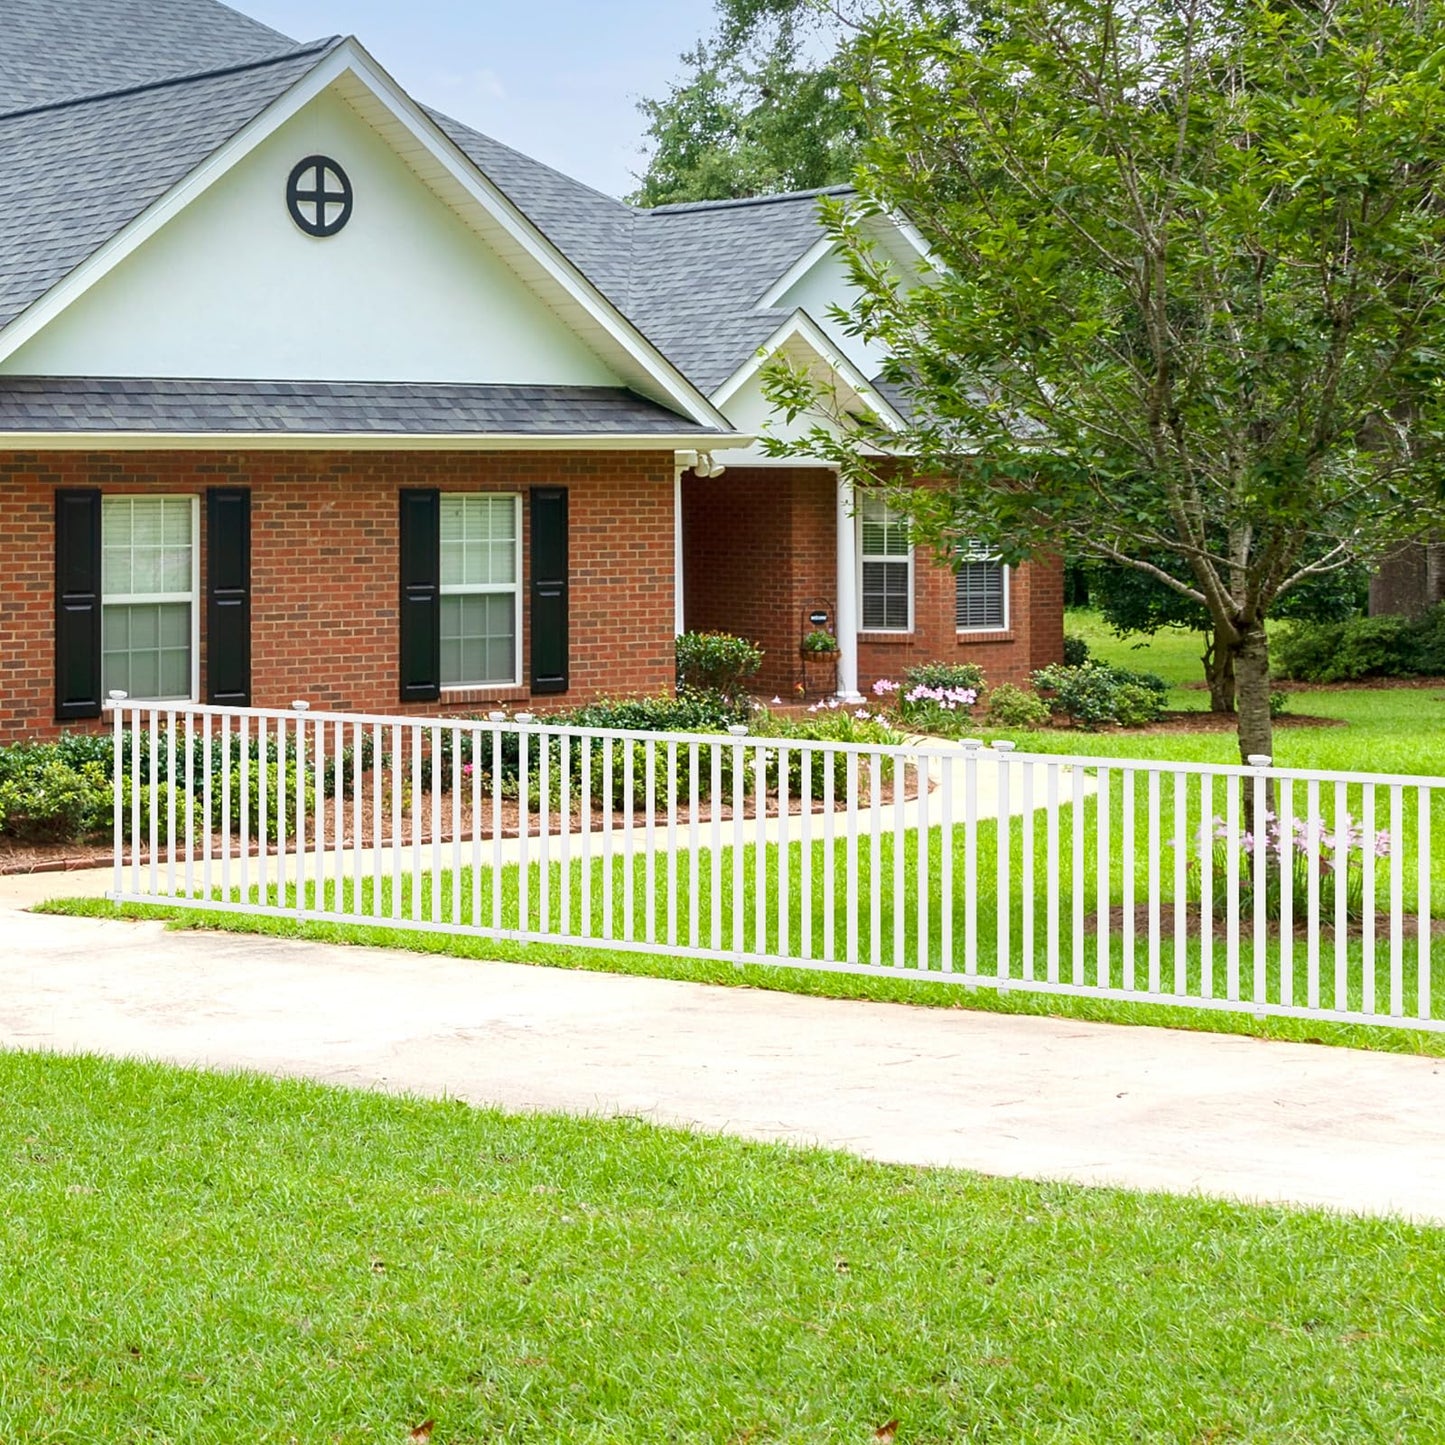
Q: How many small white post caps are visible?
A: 8